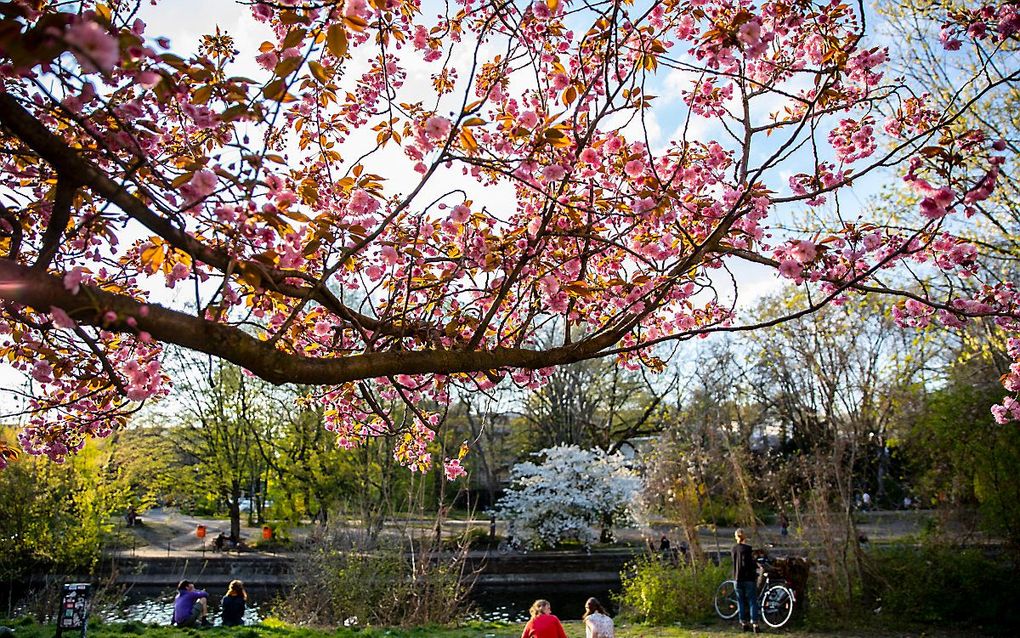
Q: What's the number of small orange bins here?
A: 2